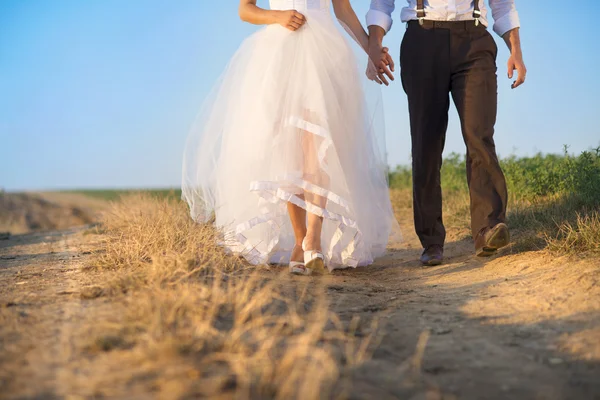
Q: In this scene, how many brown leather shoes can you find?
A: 2